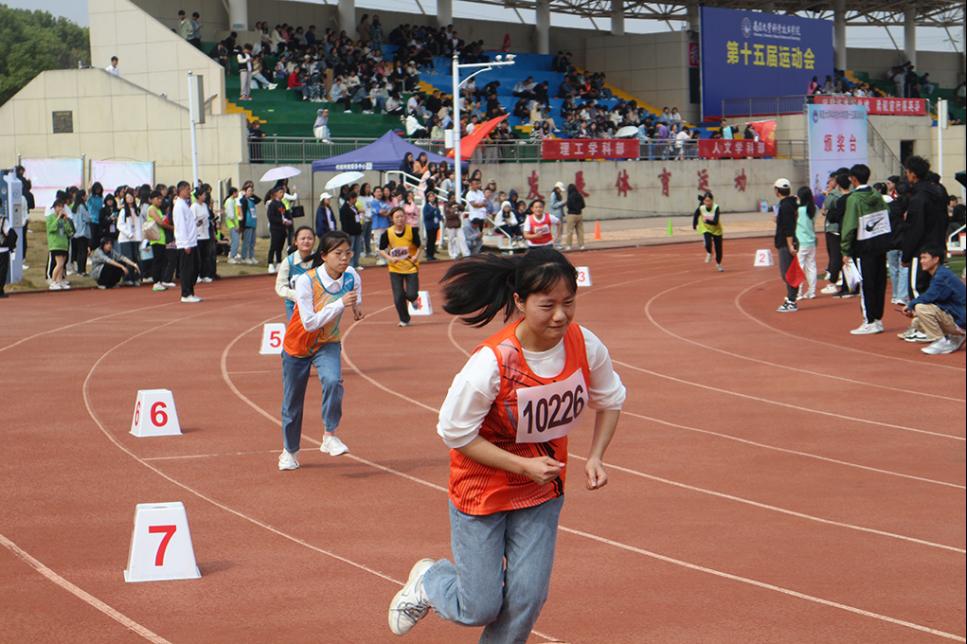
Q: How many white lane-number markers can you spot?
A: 6